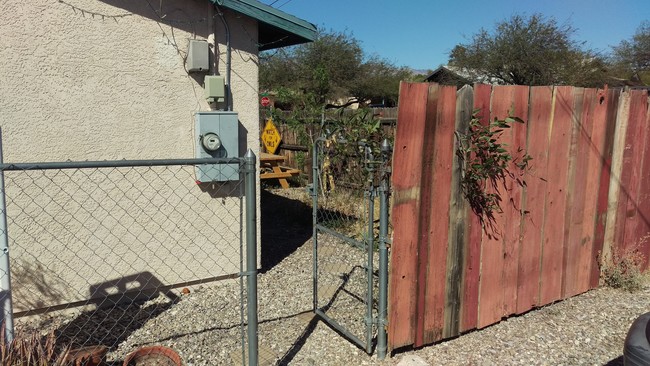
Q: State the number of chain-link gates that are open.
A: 1